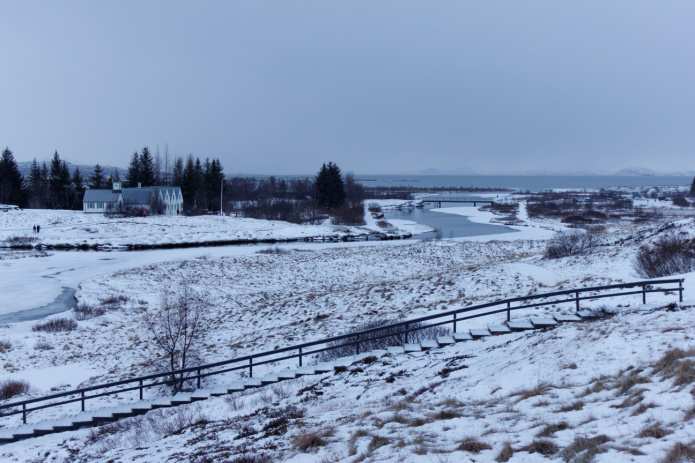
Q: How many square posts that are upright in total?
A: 13